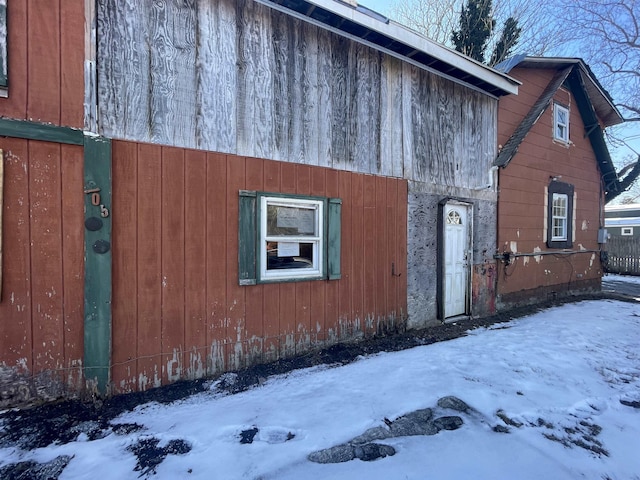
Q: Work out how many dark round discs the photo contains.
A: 2